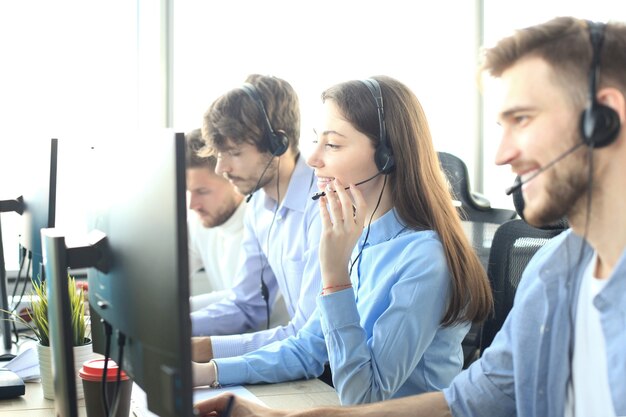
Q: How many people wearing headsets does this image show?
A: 3